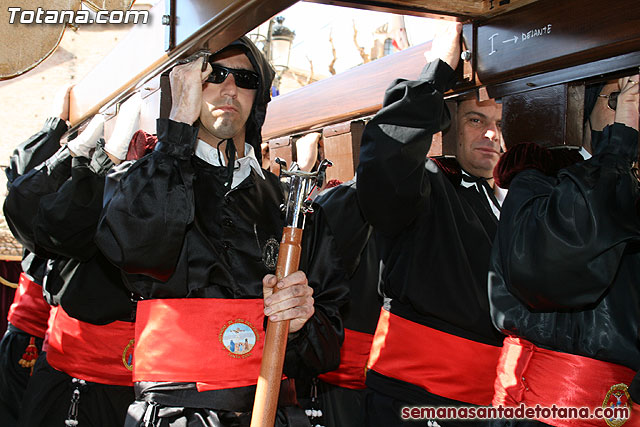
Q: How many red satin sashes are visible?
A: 6